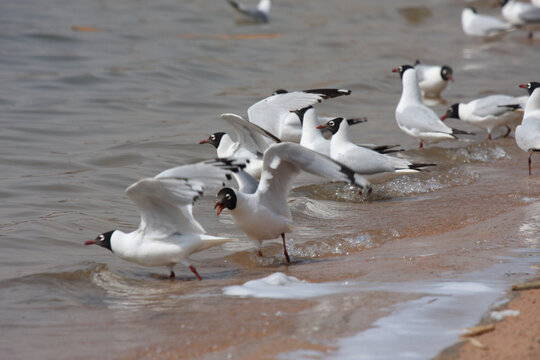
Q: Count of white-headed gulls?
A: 0